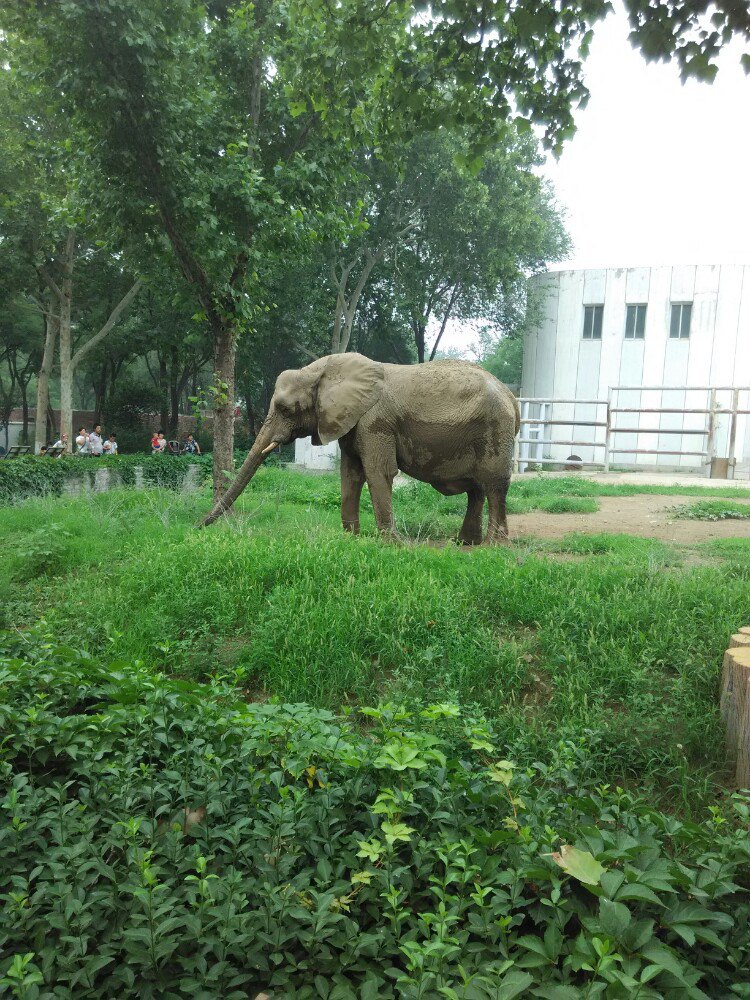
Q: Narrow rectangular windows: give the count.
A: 3